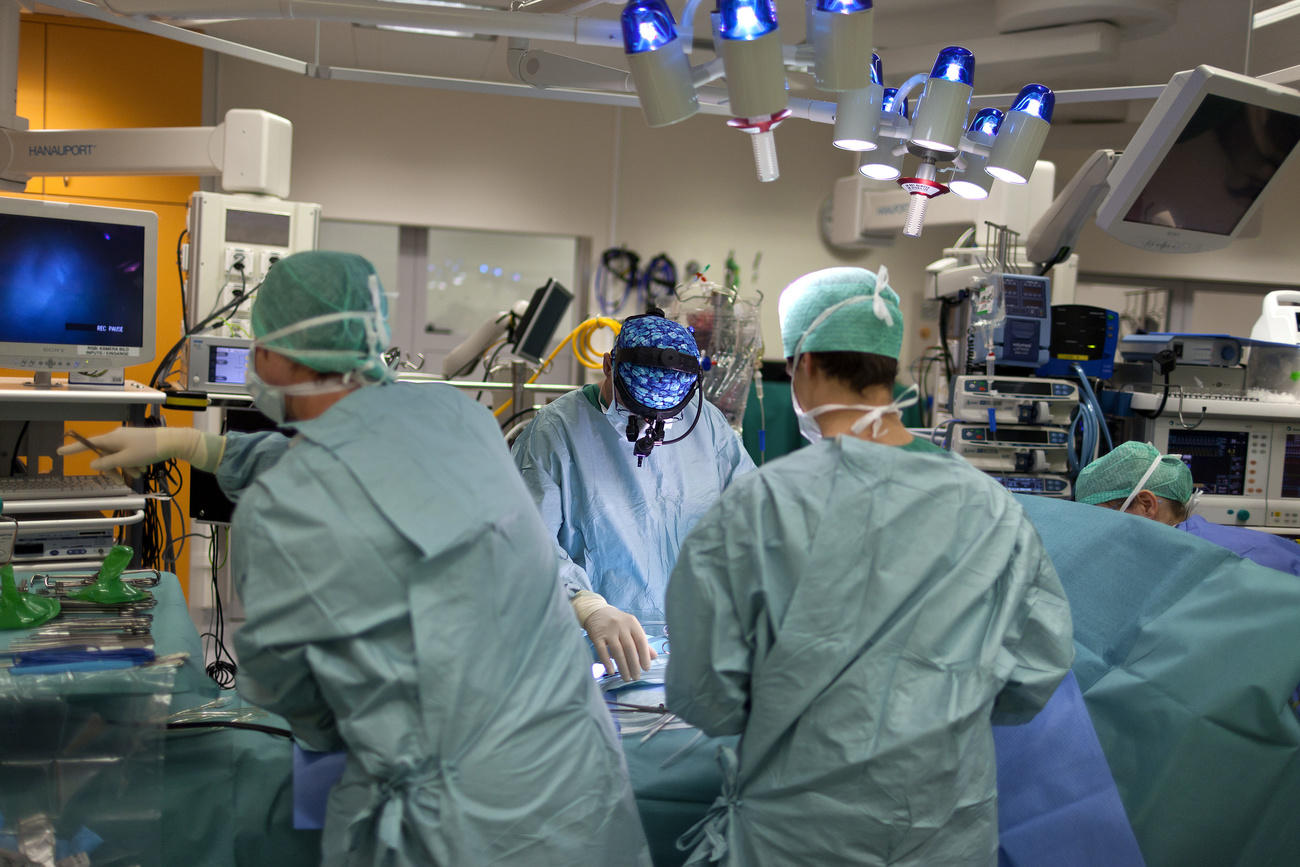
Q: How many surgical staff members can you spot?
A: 4